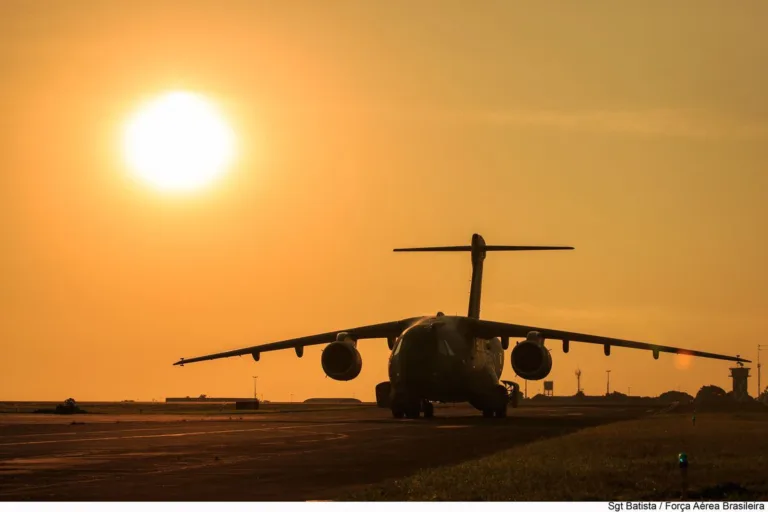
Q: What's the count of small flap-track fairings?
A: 7